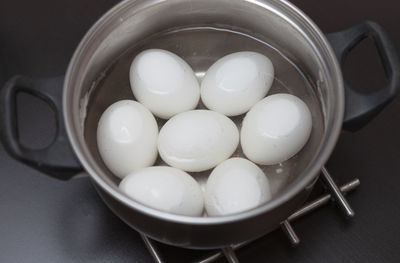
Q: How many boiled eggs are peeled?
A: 0